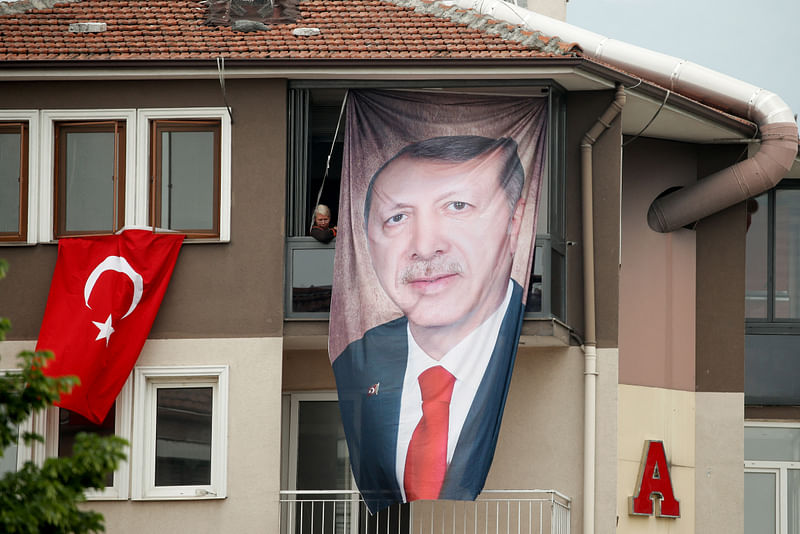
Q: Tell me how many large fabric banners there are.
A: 2